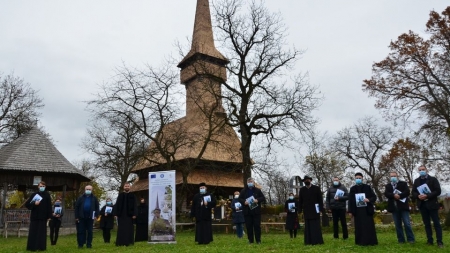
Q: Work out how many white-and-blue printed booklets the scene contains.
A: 13